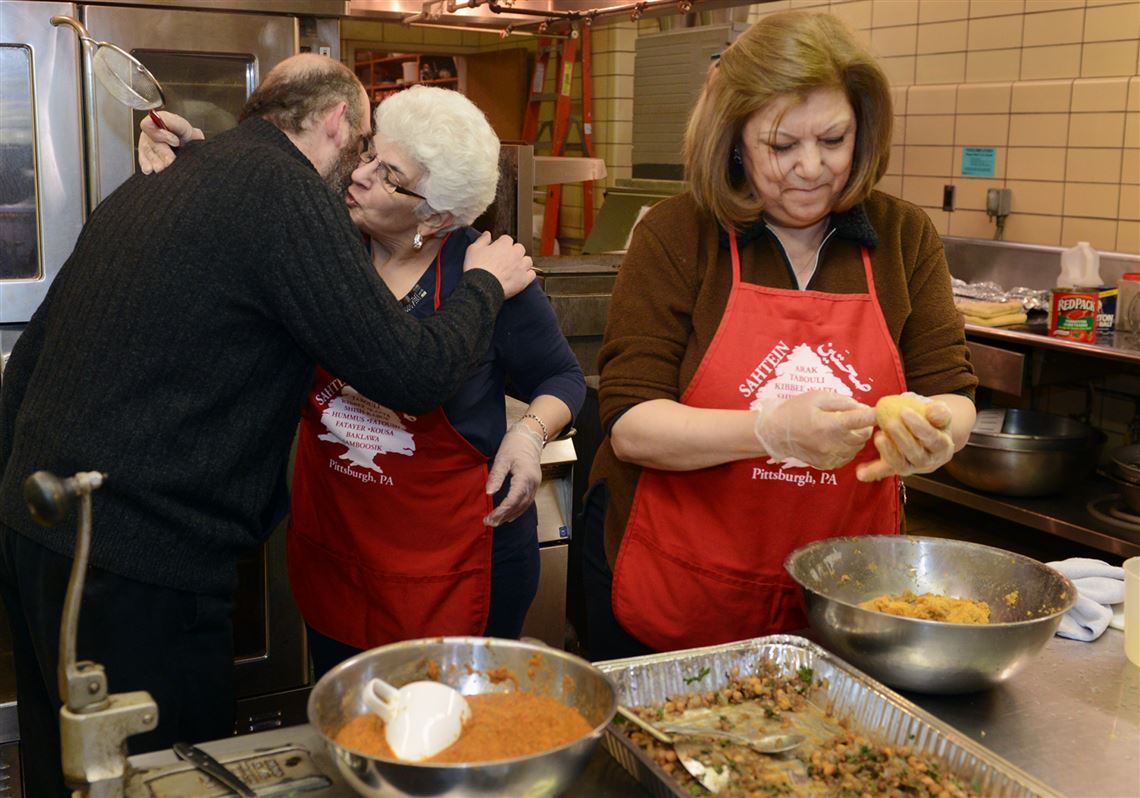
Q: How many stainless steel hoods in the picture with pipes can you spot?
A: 1